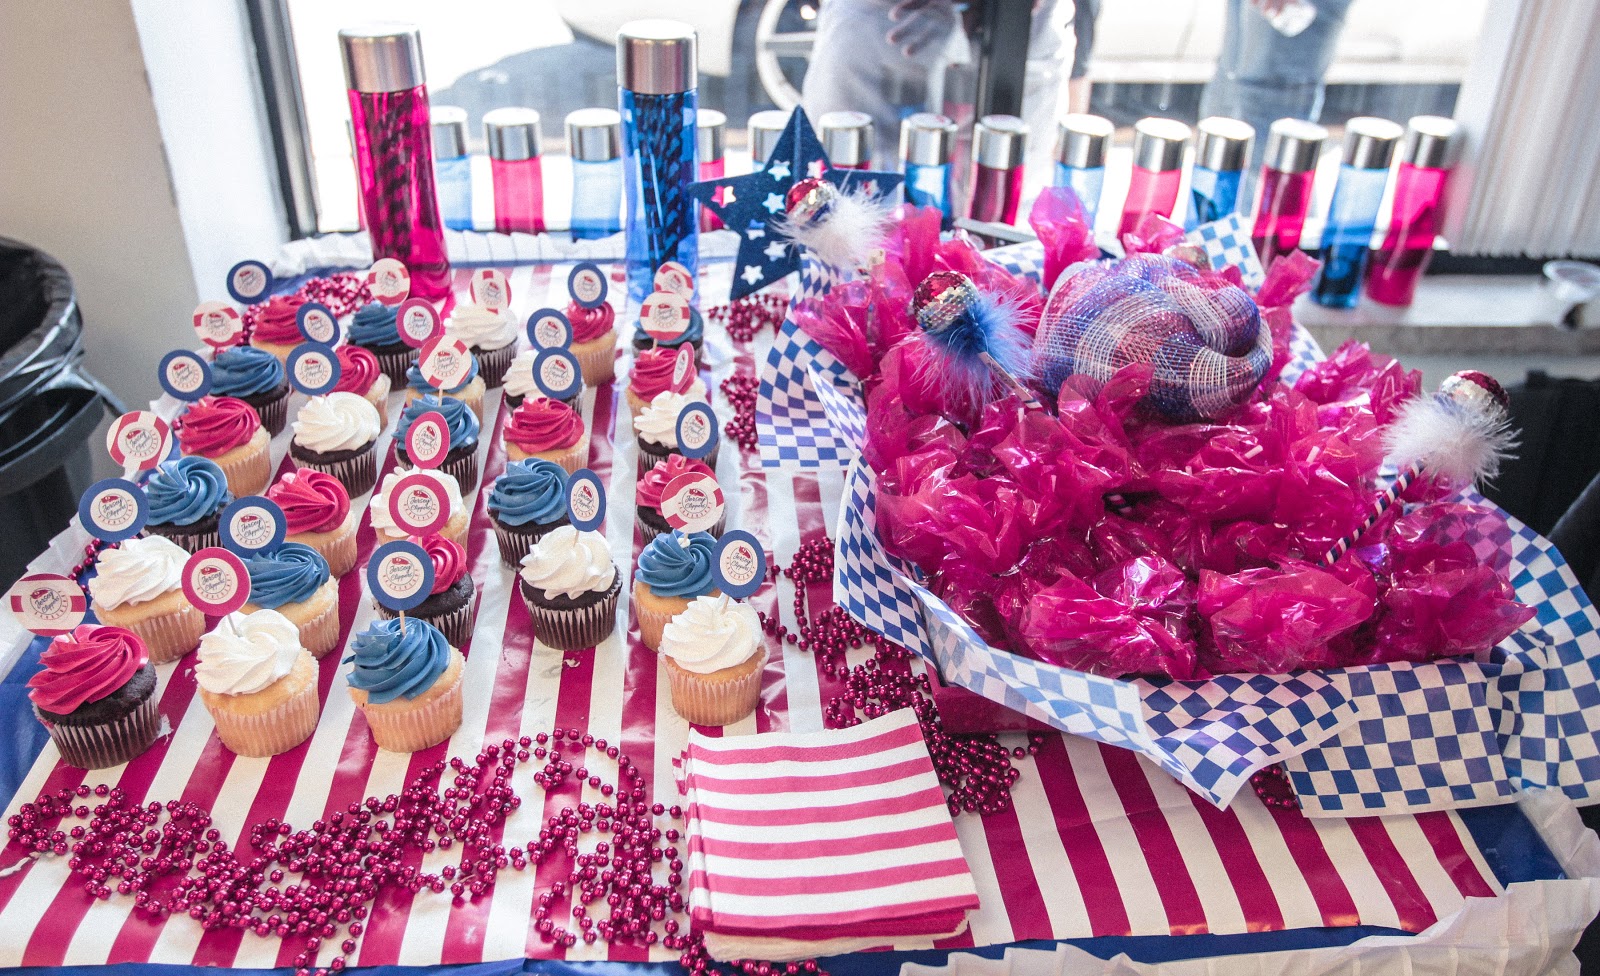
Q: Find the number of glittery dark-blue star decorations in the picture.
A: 1